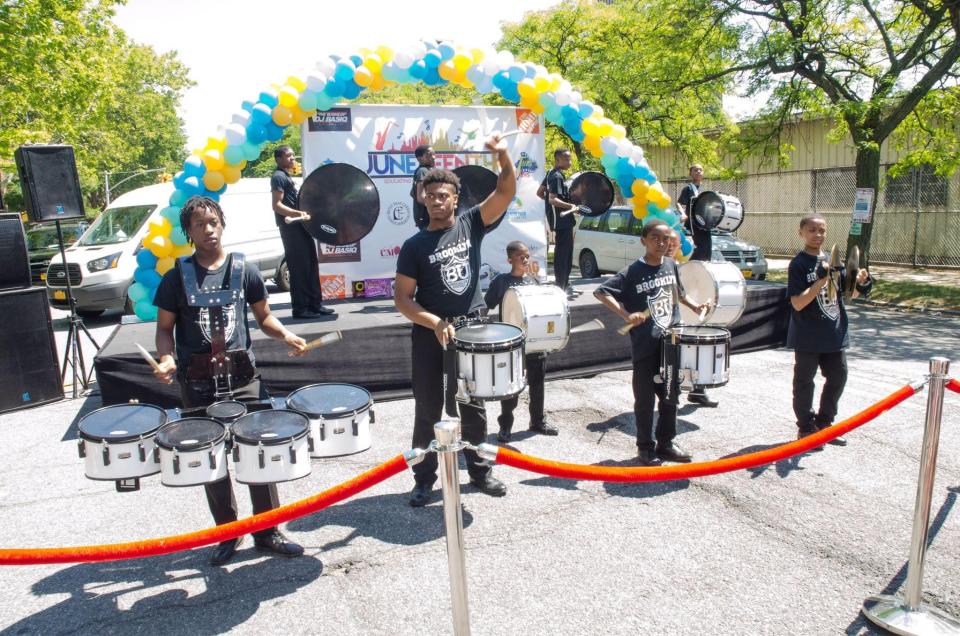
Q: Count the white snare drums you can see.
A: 2